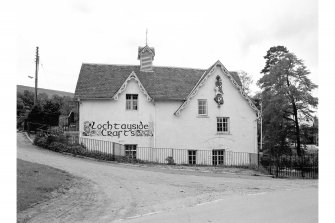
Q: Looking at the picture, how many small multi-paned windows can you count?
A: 6